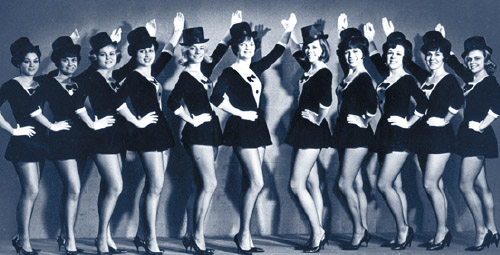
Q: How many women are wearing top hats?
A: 11